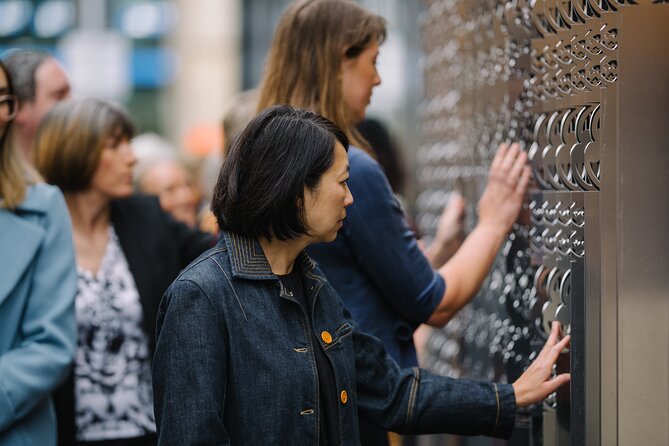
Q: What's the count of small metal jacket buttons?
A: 2